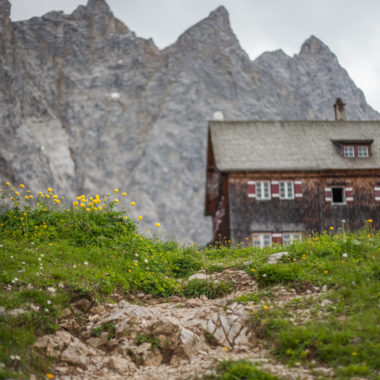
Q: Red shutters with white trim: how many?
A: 7